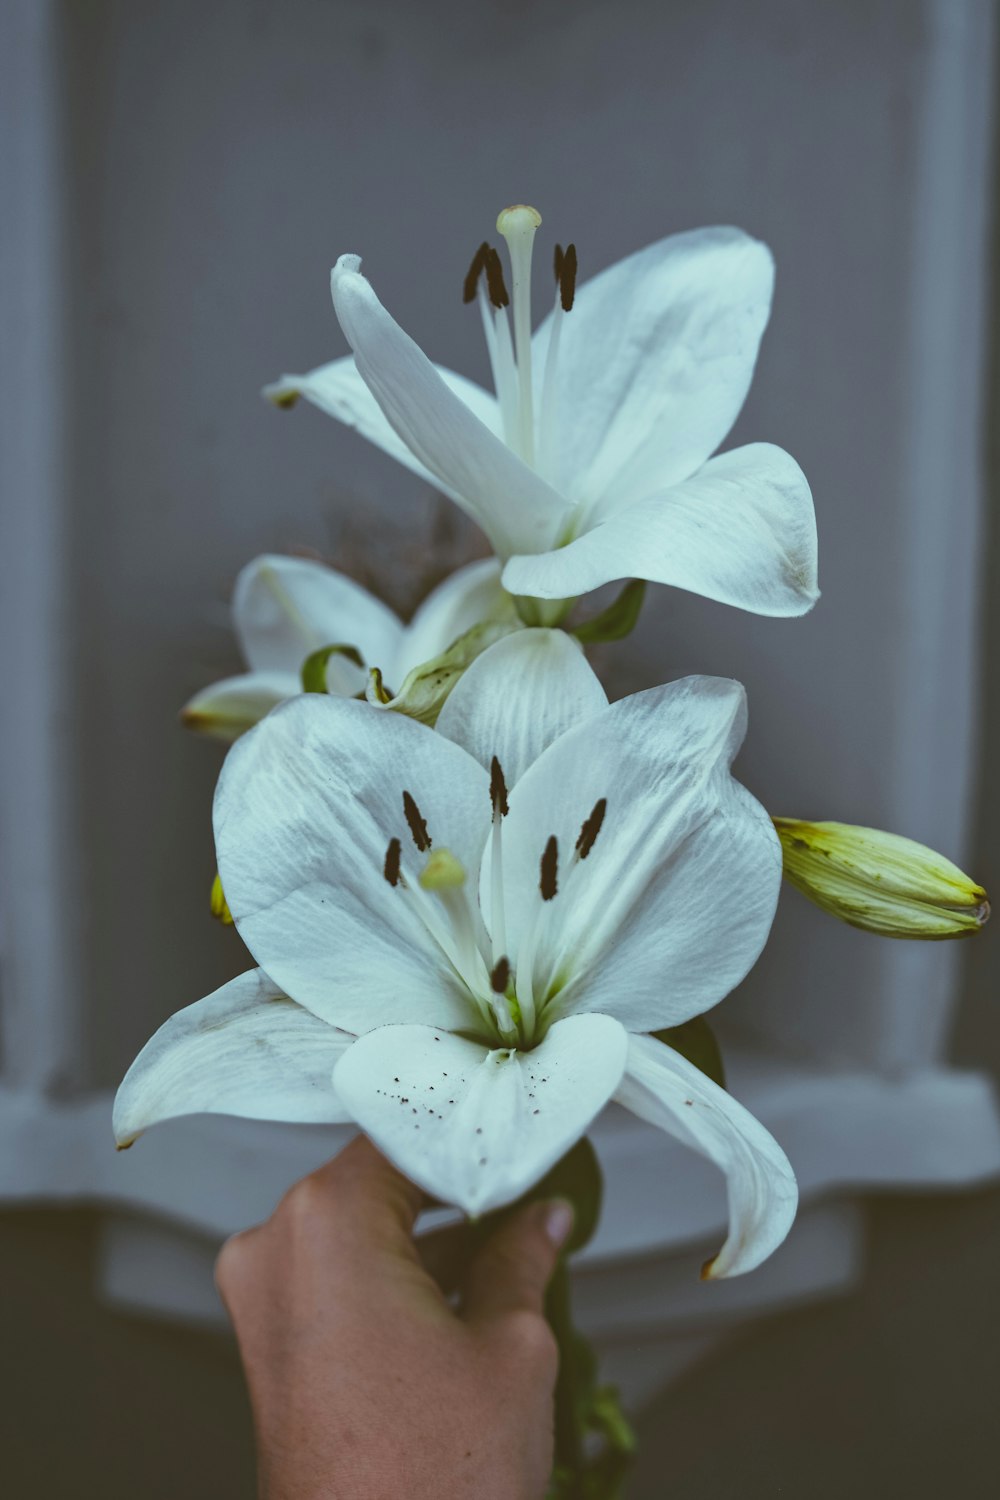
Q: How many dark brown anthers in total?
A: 10